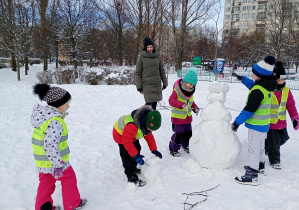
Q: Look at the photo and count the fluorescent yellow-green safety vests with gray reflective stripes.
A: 5